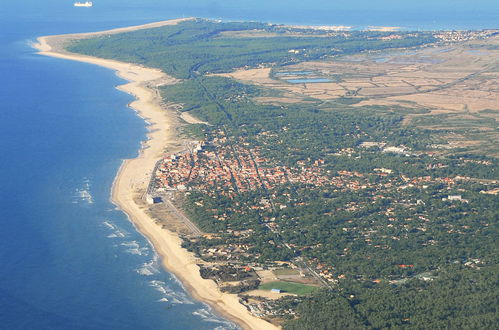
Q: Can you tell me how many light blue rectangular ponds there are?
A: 2